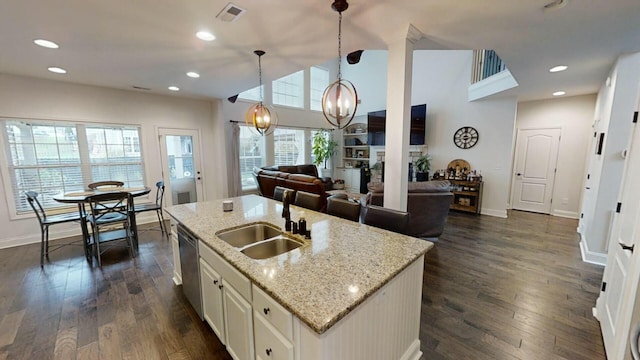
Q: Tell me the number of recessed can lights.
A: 7